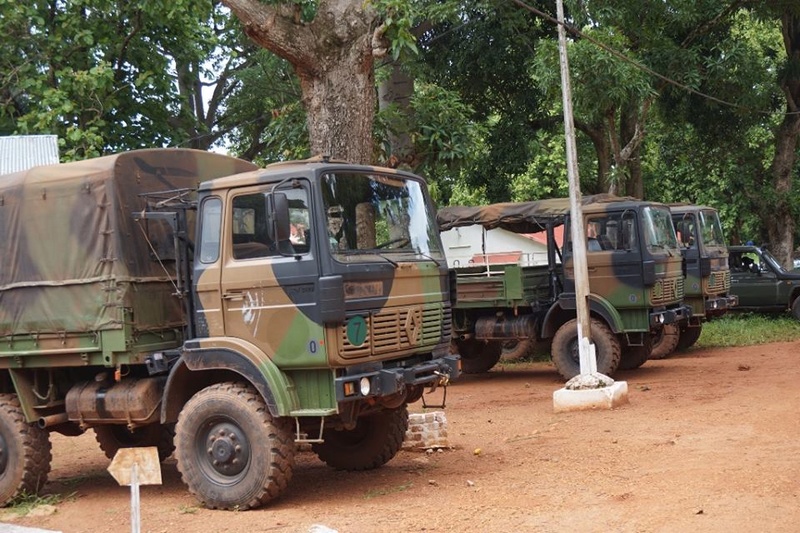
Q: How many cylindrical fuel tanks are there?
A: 2